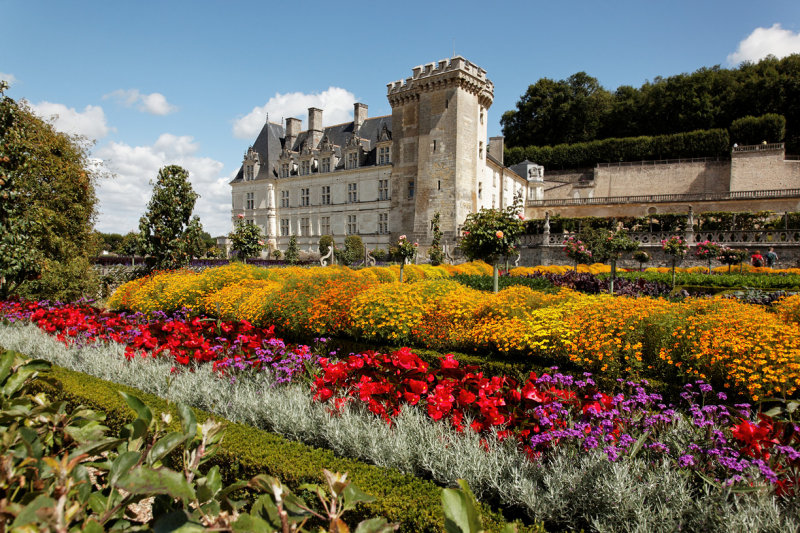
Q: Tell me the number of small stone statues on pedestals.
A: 2